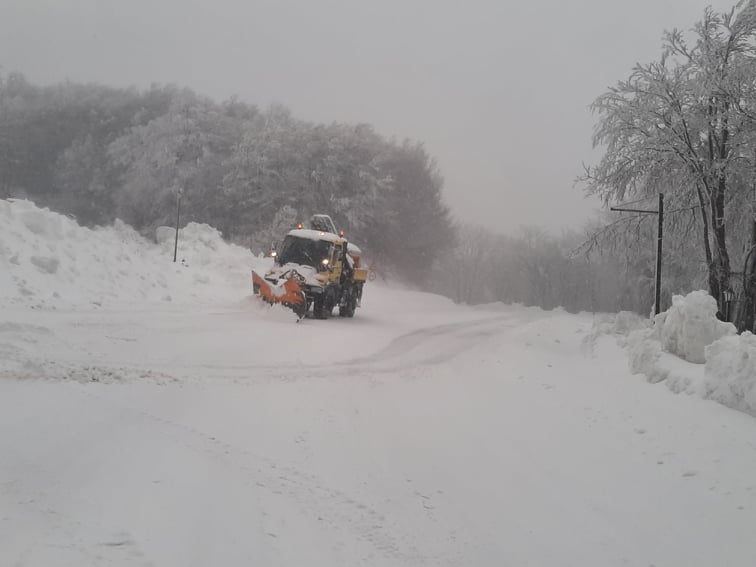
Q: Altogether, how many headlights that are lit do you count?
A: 2